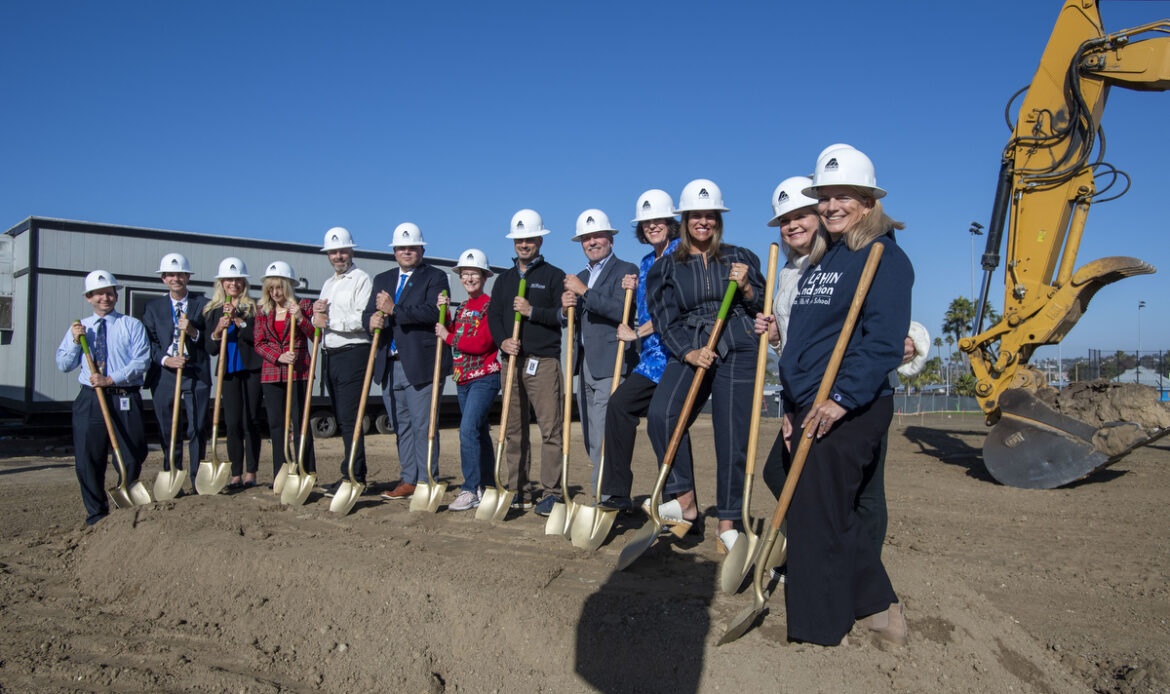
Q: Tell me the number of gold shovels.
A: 14